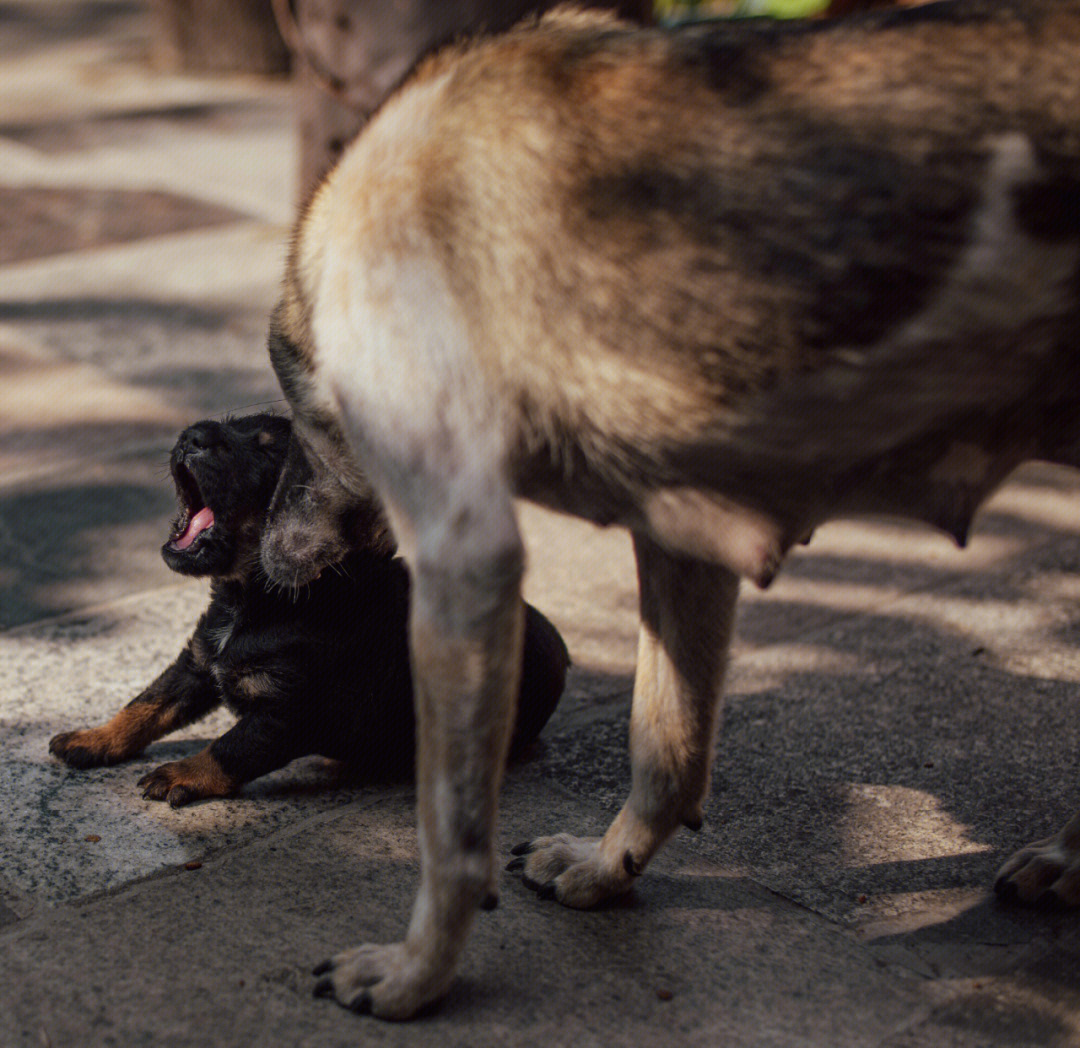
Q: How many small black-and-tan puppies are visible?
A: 1